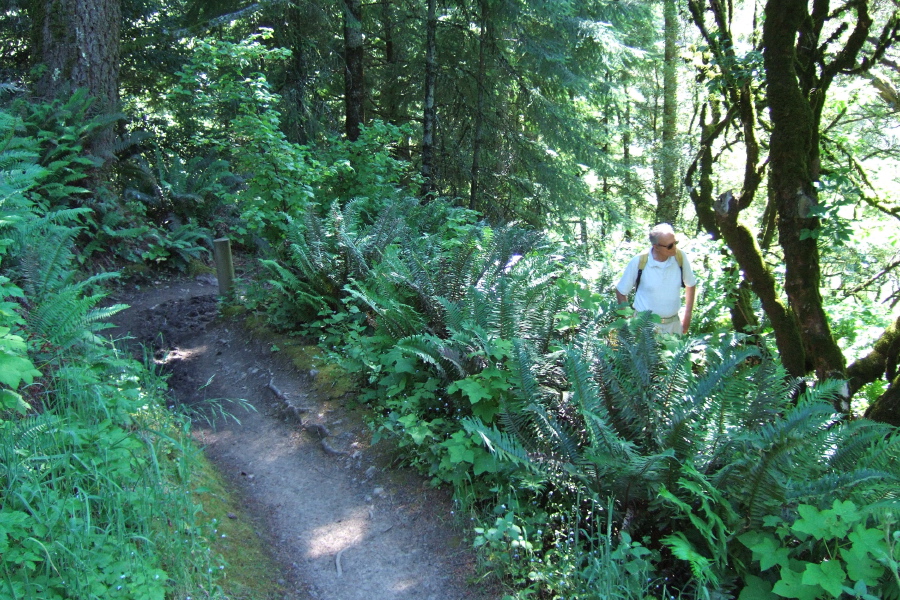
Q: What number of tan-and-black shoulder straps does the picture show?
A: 2